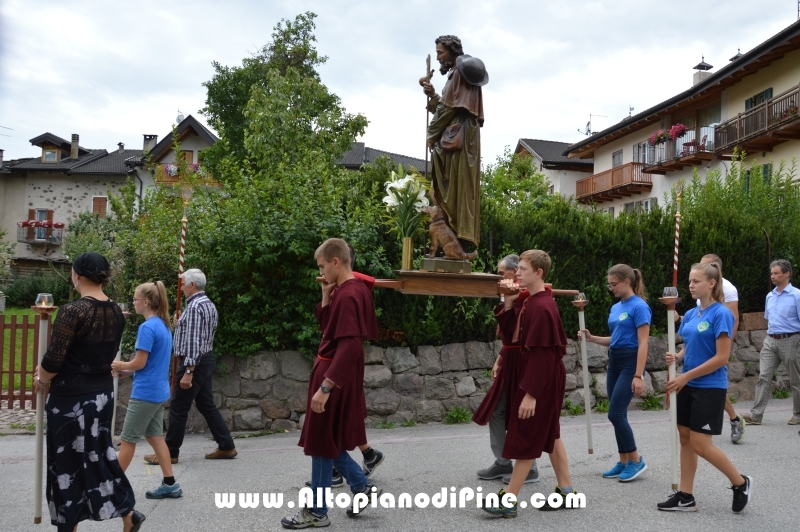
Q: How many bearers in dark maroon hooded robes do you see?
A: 4